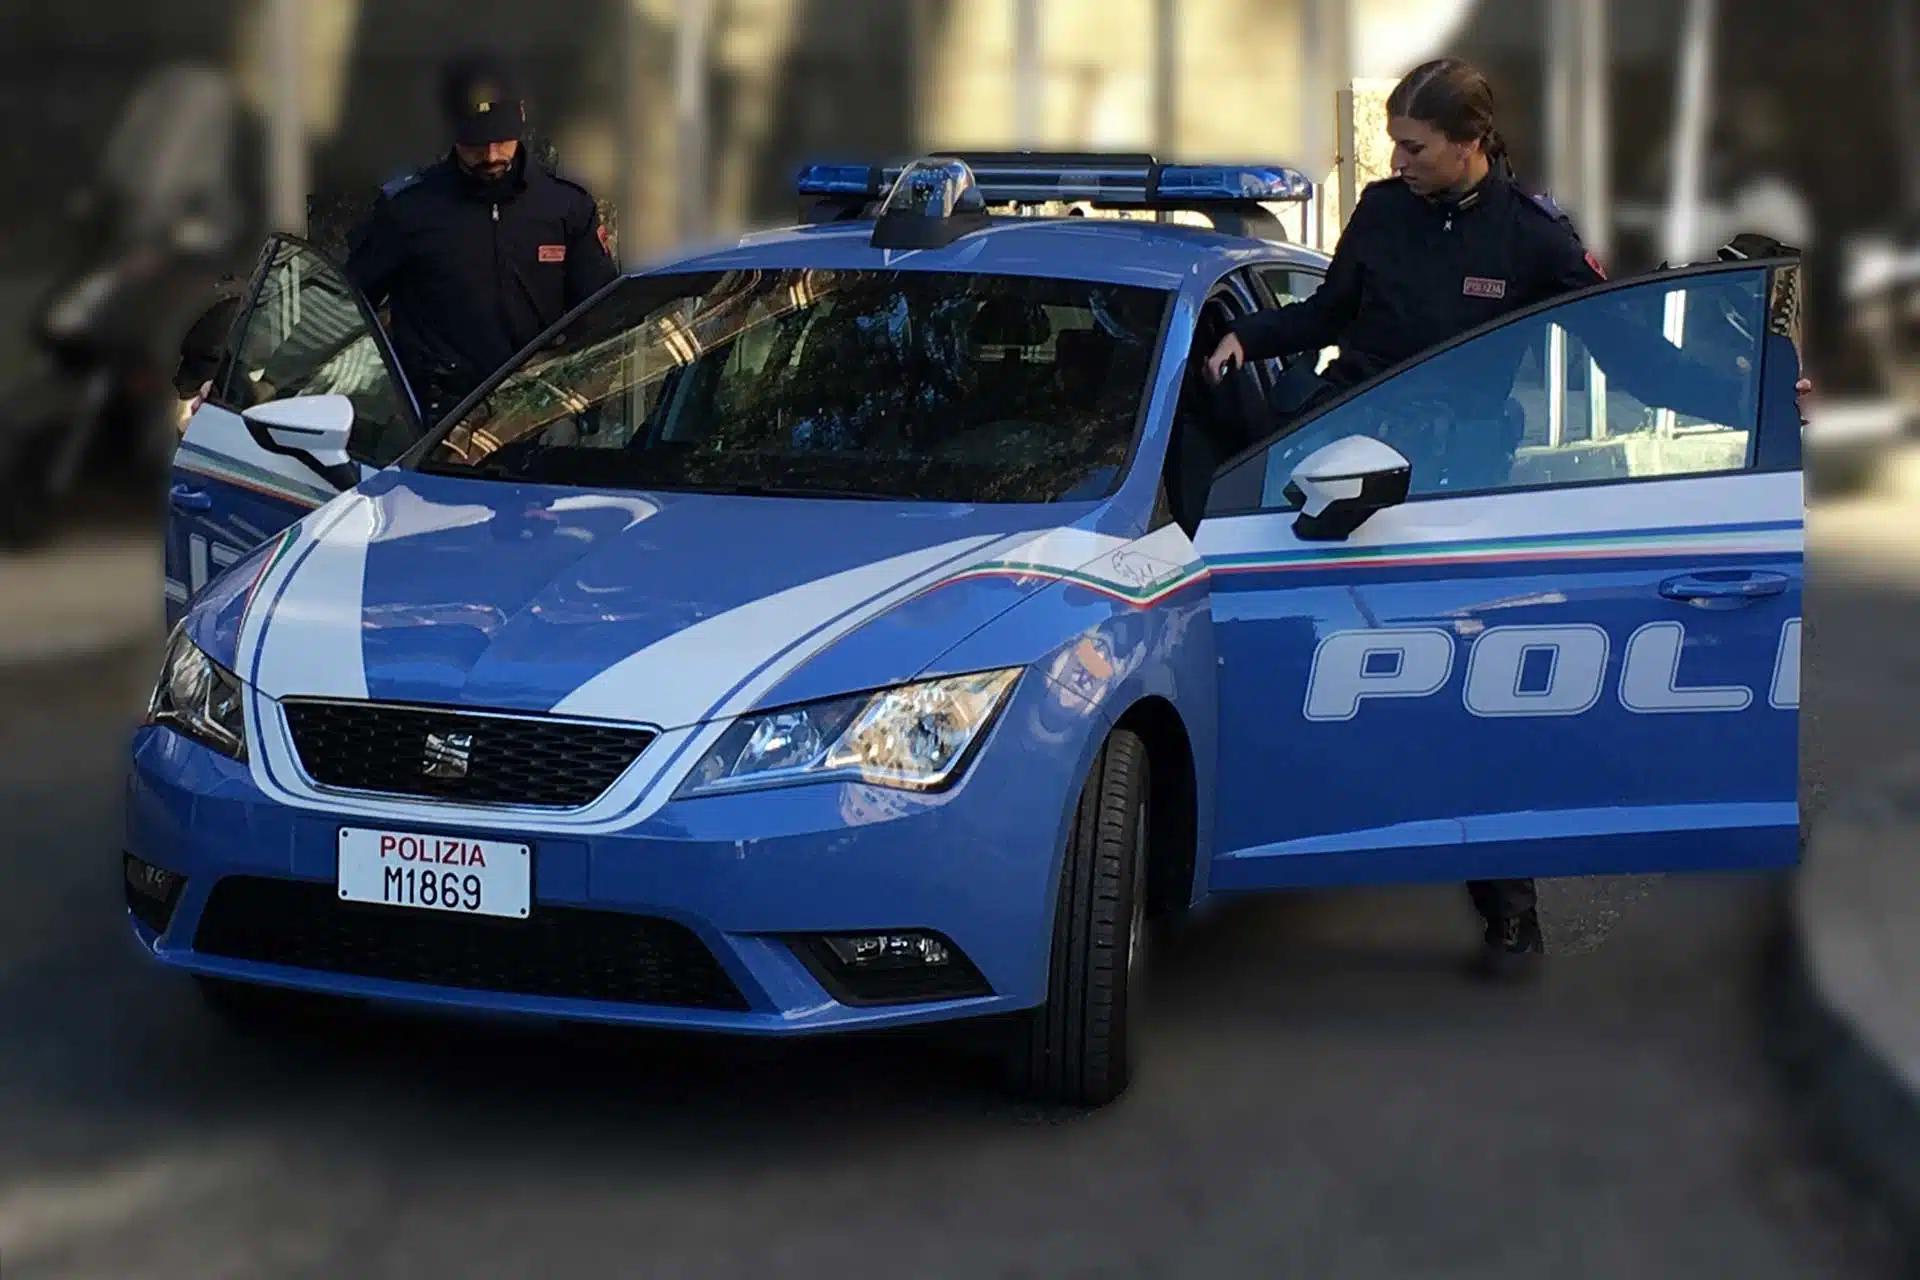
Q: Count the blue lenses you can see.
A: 2